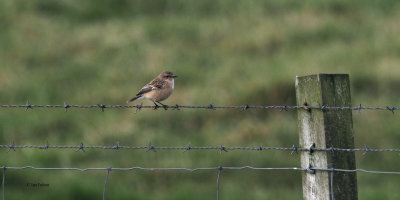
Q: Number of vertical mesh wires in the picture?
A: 4